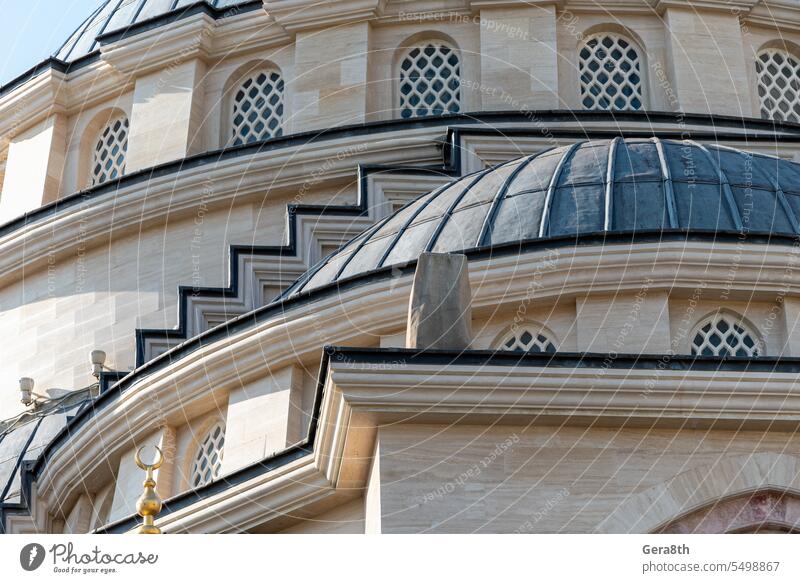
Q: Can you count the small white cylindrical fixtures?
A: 2